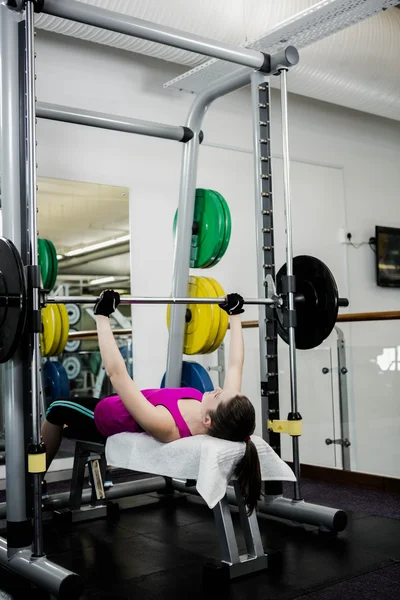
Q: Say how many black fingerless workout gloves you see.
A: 2